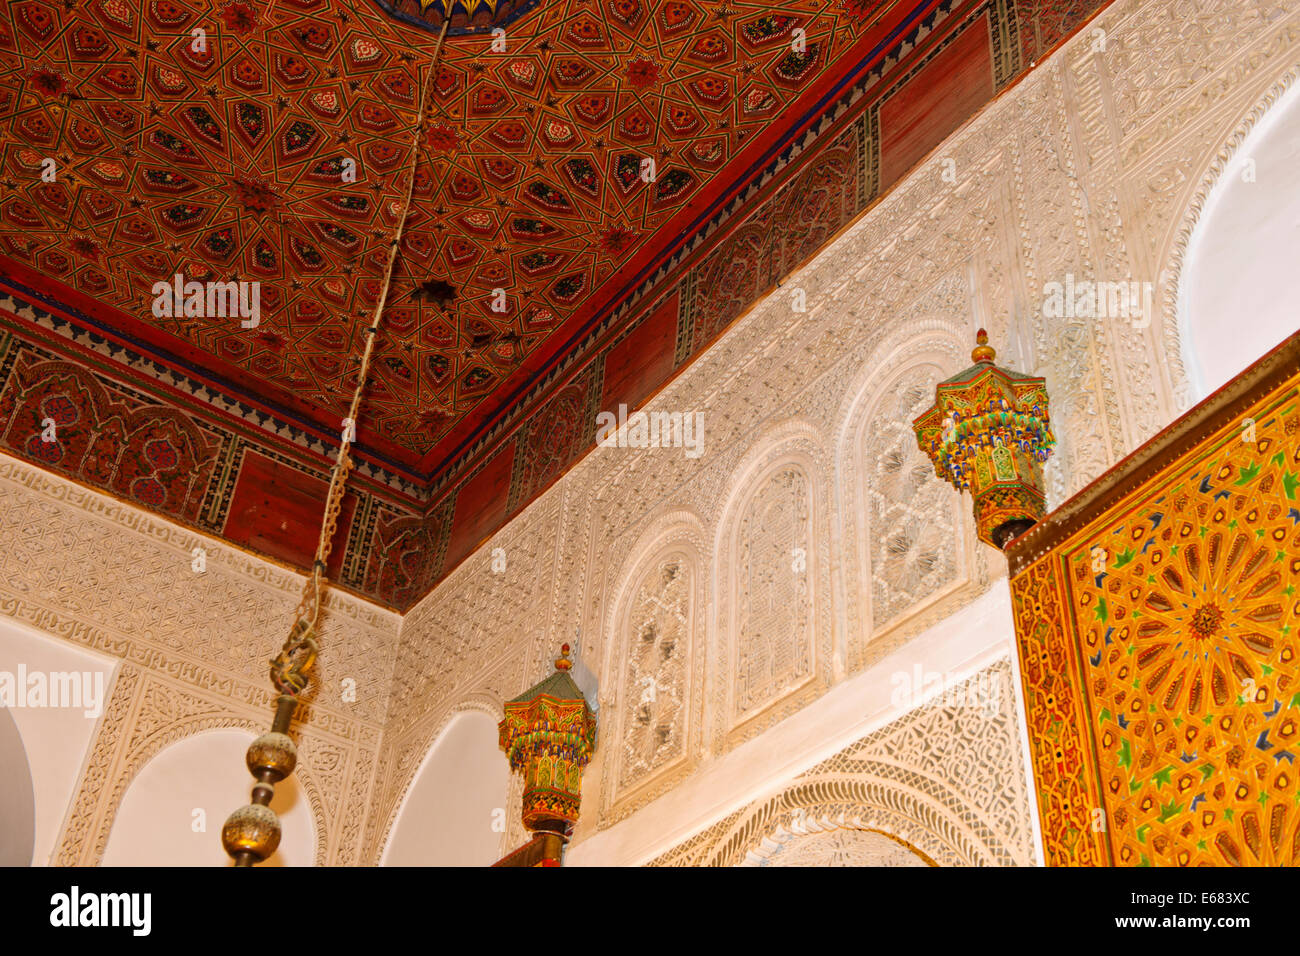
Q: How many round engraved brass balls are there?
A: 2